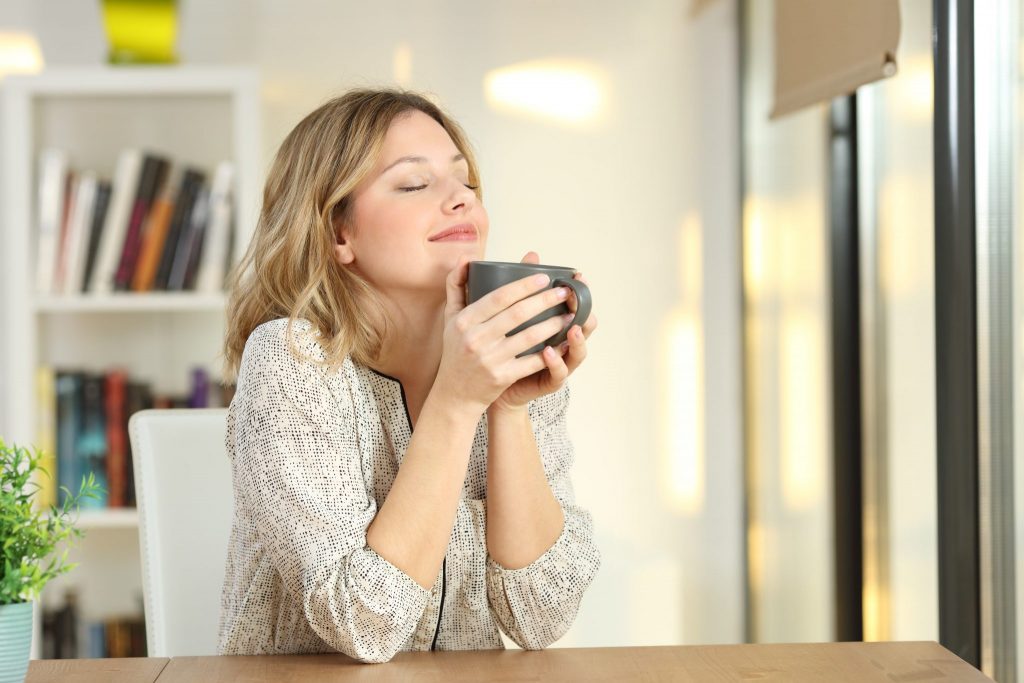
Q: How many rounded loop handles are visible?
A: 1